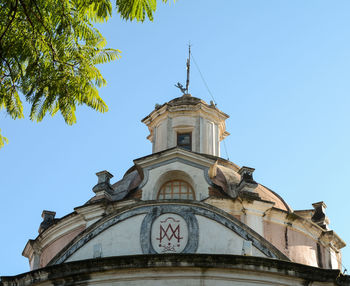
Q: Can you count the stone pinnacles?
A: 4